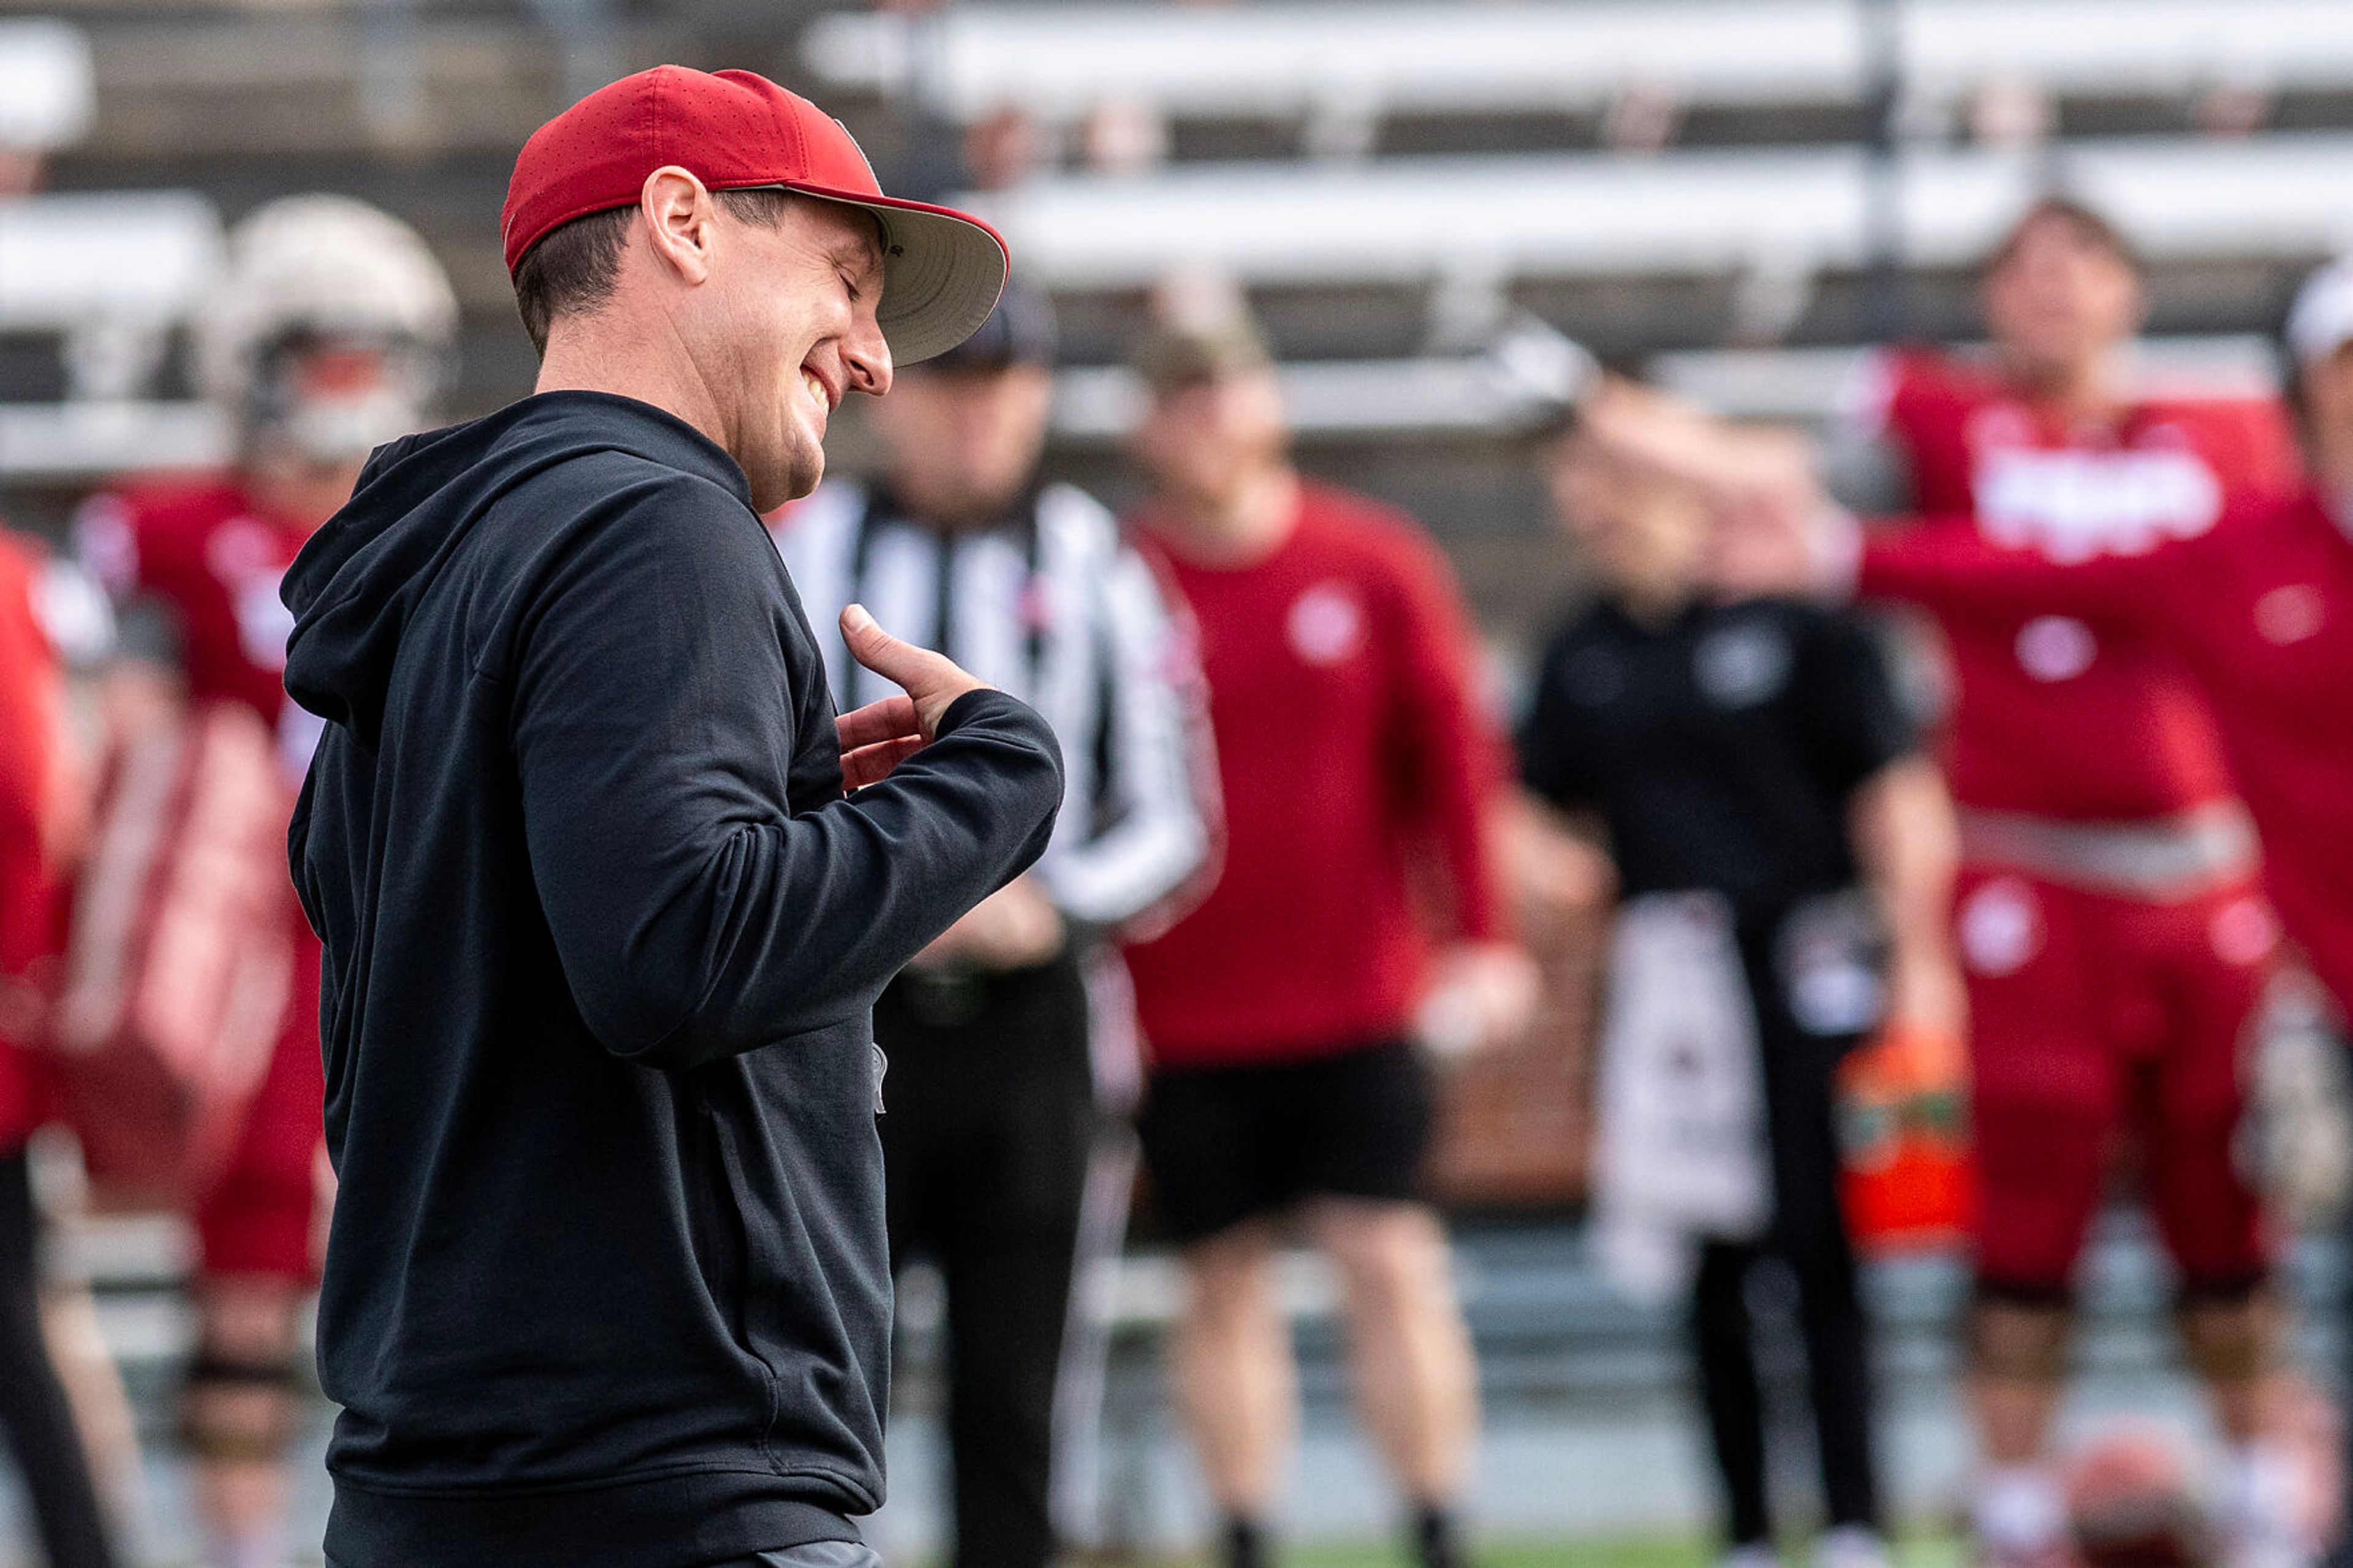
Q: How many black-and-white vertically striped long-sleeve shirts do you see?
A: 1